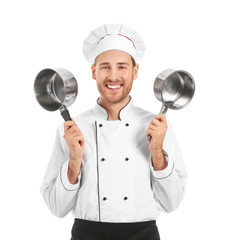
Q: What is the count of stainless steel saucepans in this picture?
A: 2